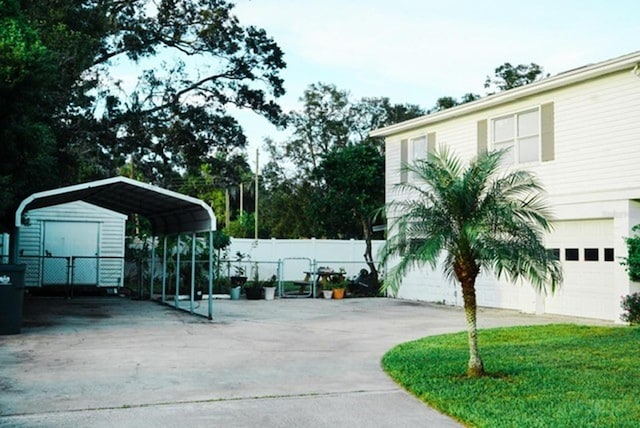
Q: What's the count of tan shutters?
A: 4